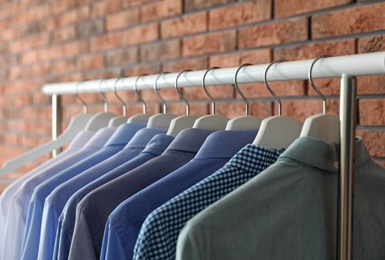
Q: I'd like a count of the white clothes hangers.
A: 10